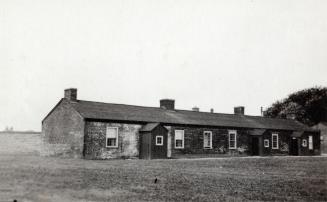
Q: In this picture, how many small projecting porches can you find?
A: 3